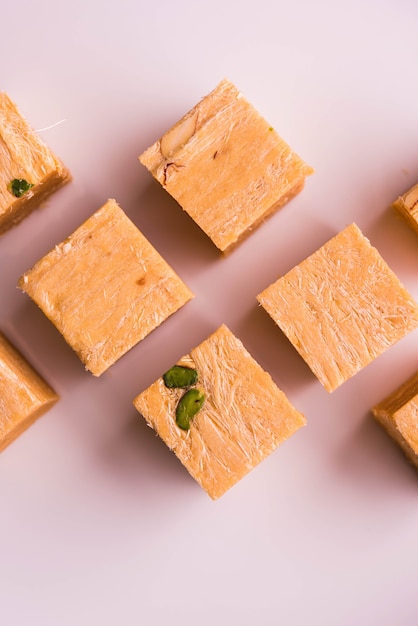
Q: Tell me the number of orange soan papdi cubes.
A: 8